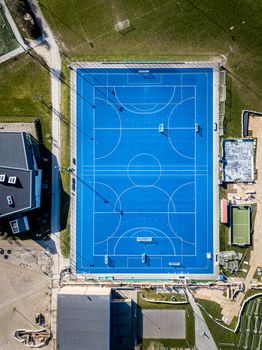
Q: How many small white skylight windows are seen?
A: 3